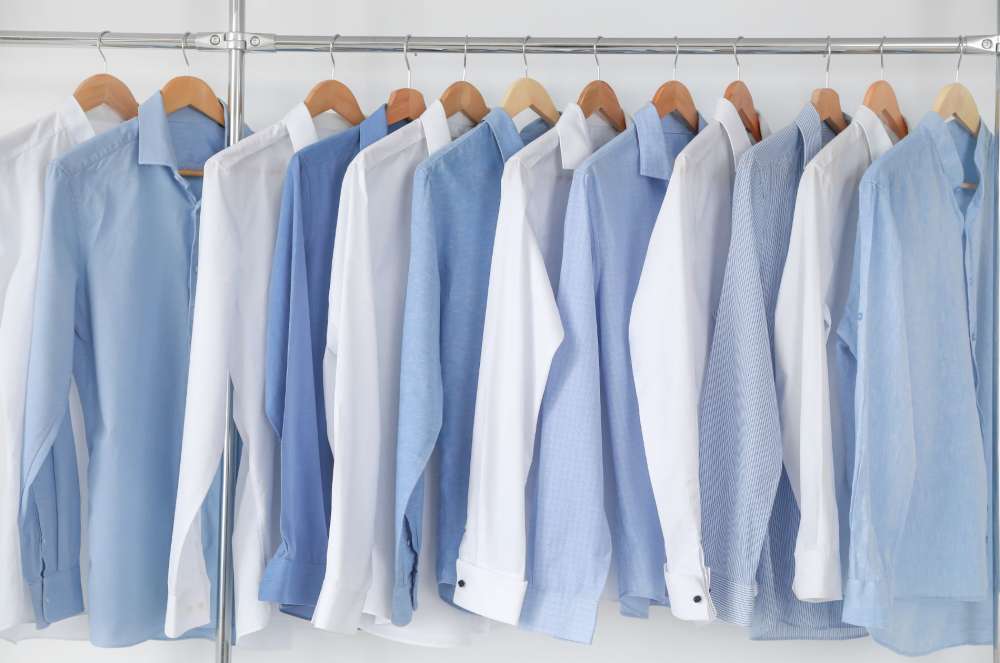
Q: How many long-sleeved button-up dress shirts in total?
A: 12